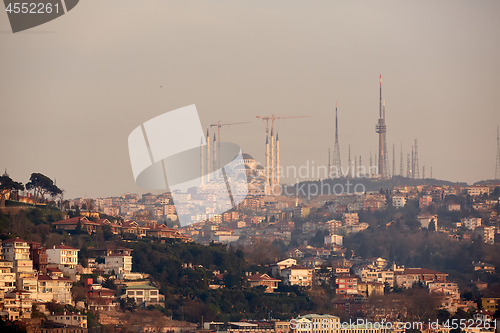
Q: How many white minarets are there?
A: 6